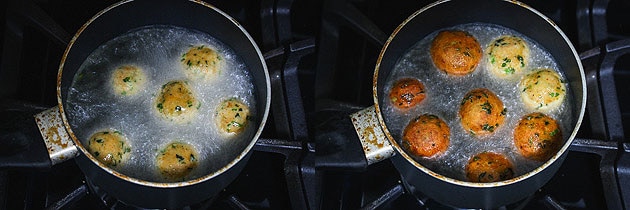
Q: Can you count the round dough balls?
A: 14